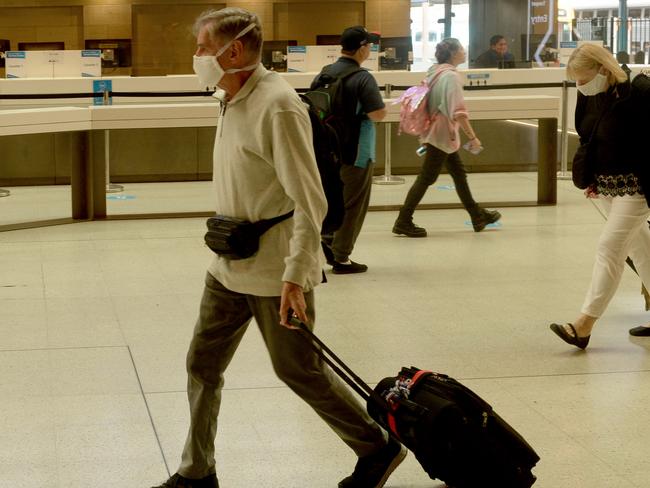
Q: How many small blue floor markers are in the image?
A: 3